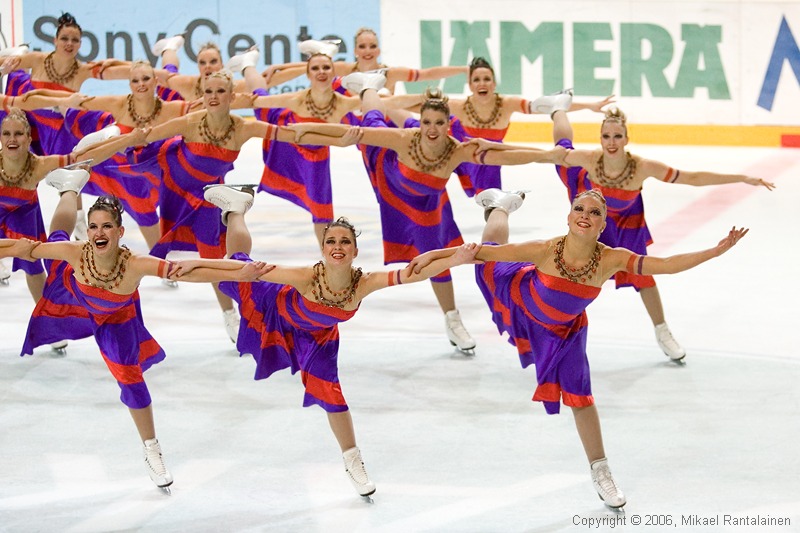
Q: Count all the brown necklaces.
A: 13